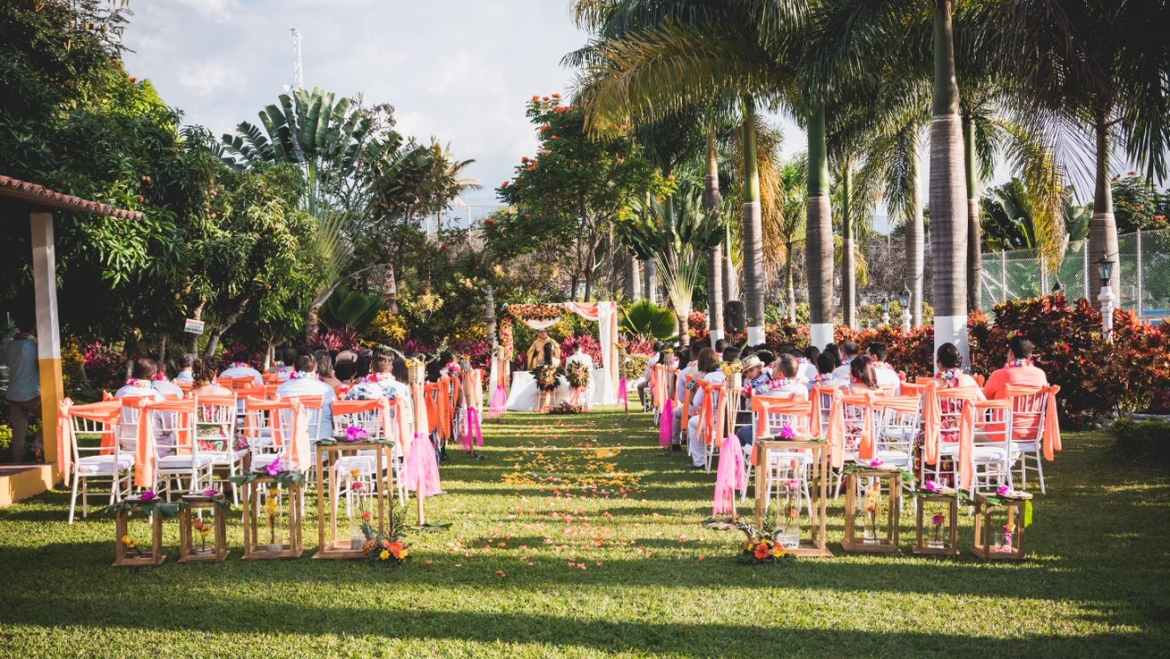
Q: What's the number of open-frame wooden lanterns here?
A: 8